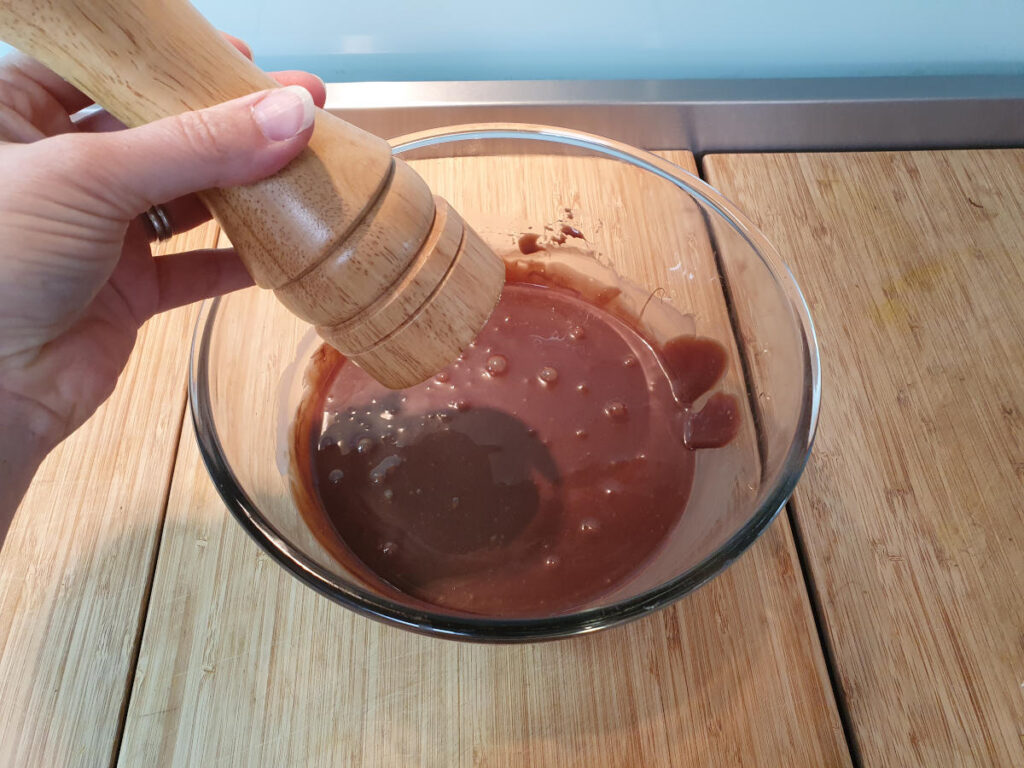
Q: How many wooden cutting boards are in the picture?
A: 3